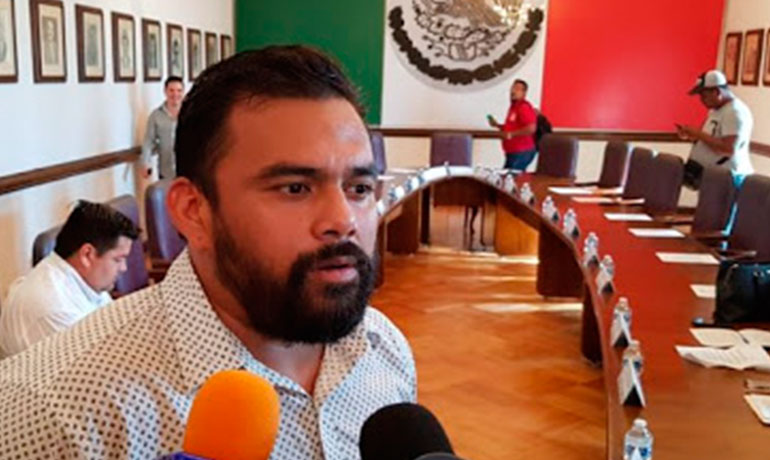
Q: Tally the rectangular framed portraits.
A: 12